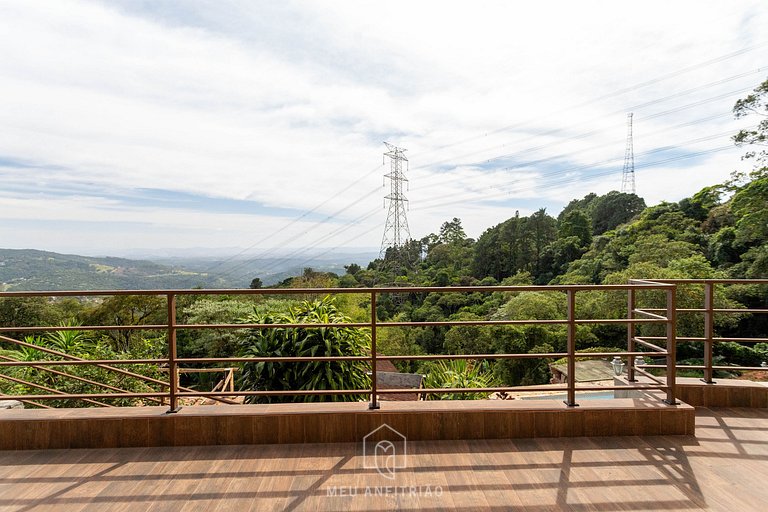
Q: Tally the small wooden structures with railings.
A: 1